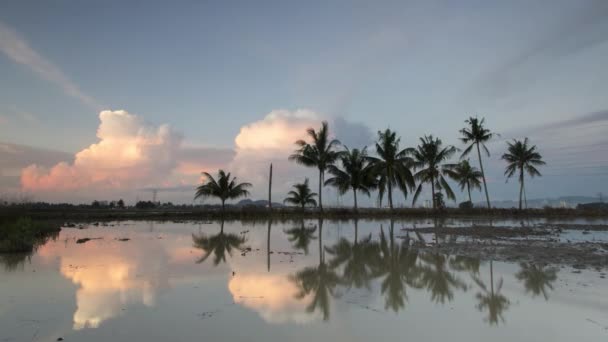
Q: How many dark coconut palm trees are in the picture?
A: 9